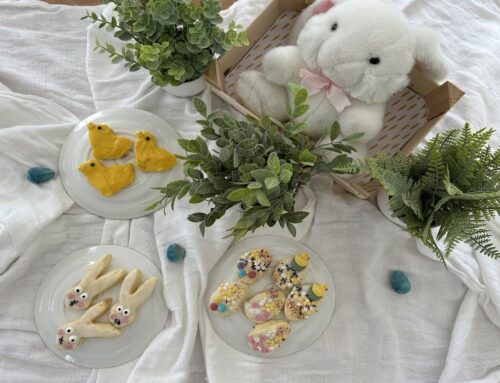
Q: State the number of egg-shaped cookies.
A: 6